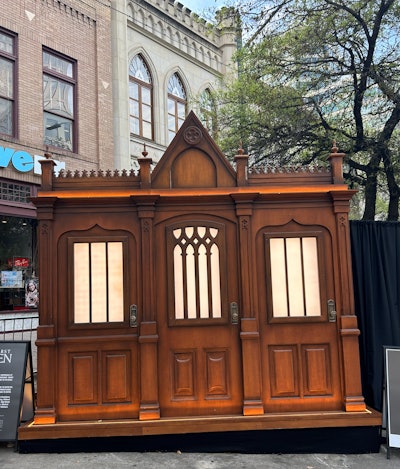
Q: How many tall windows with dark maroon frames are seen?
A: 2